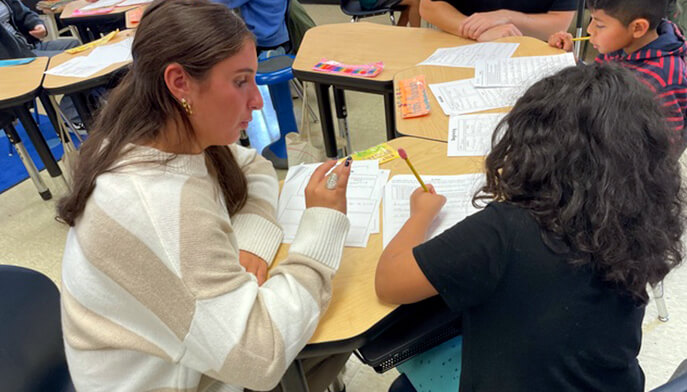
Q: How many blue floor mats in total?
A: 1